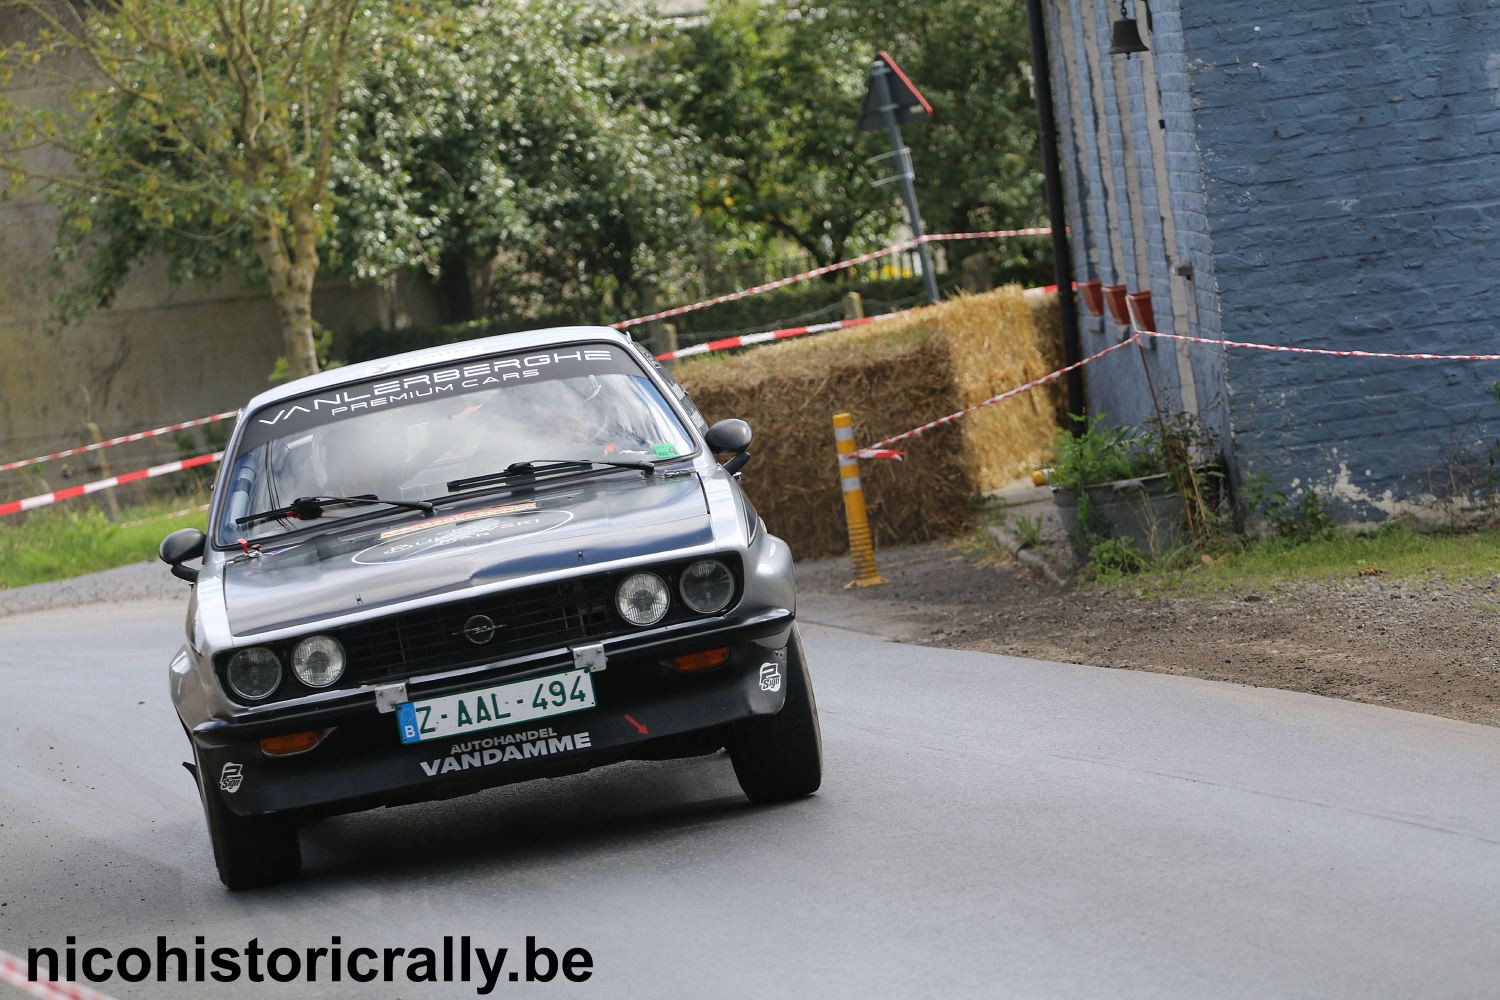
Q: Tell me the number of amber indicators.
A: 2